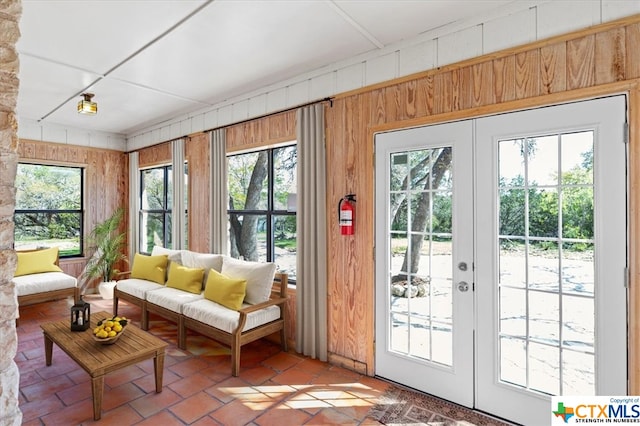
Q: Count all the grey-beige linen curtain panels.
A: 4